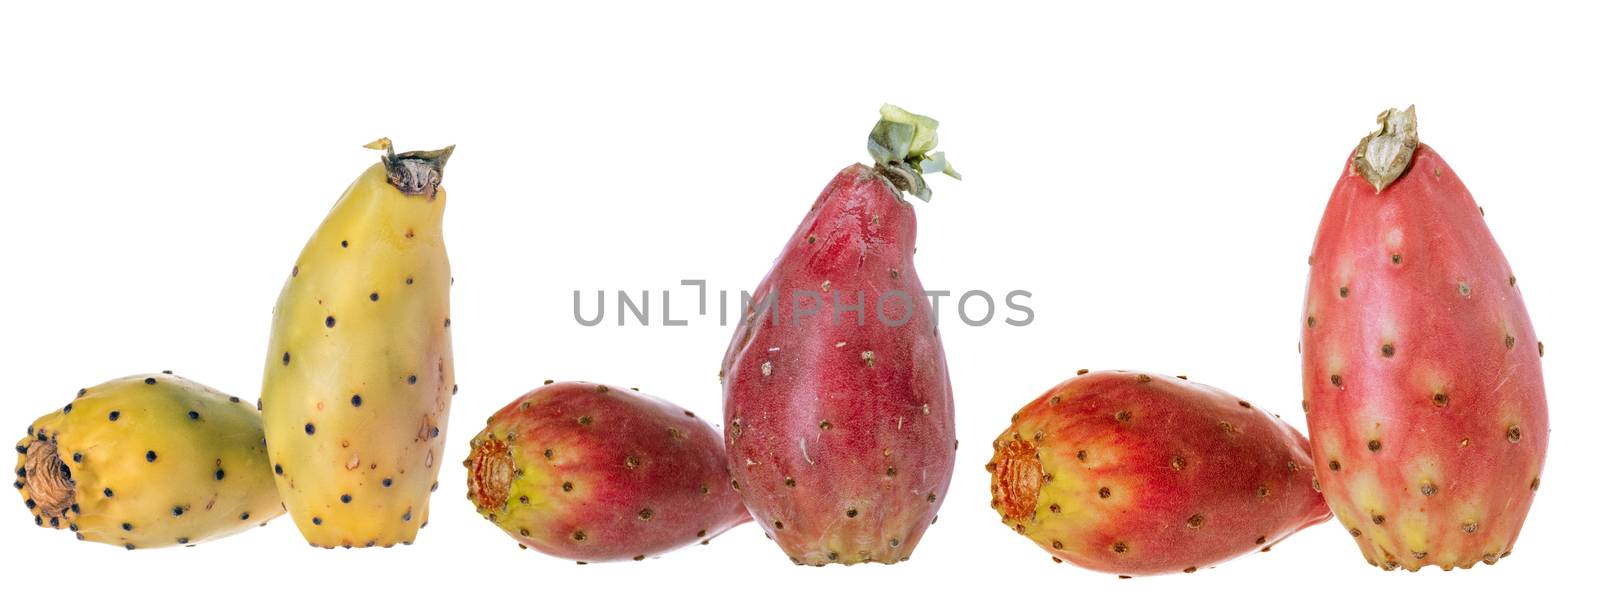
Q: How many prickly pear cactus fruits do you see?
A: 6